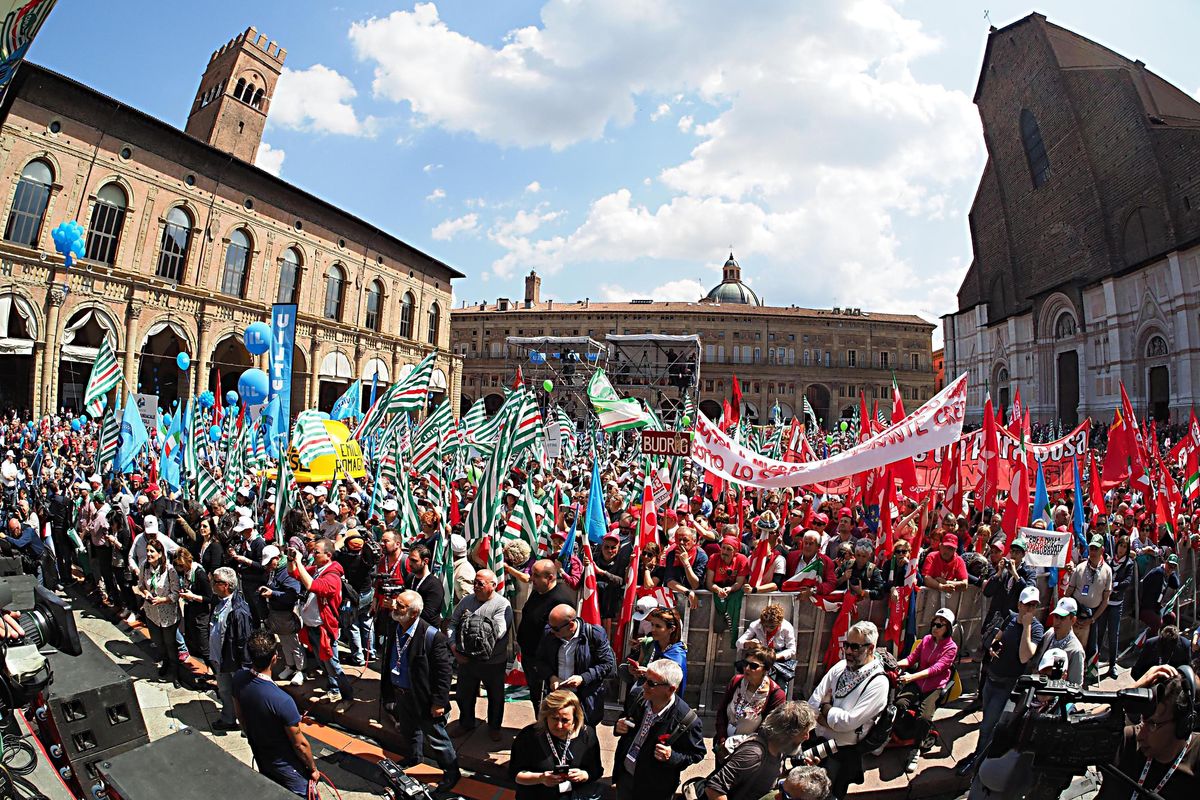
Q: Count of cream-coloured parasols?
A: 0